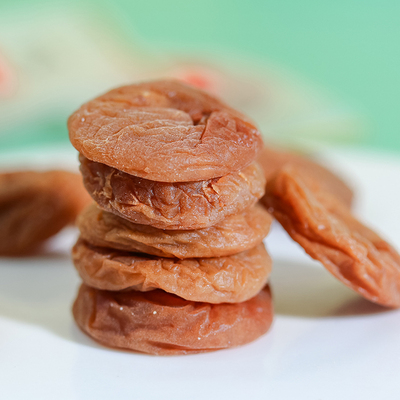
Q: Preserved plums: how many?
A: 8